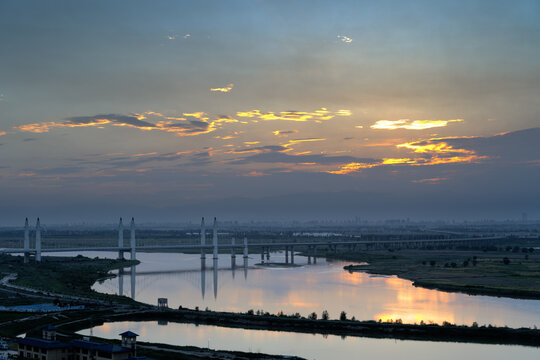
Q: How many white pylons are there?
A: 8